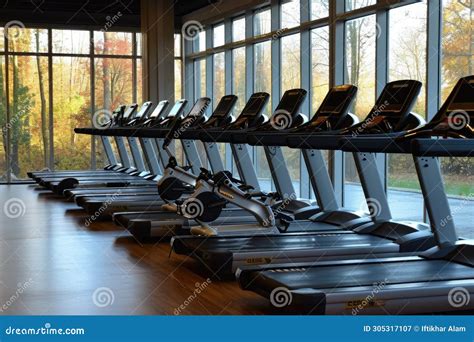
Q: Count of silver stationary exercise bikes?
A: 2